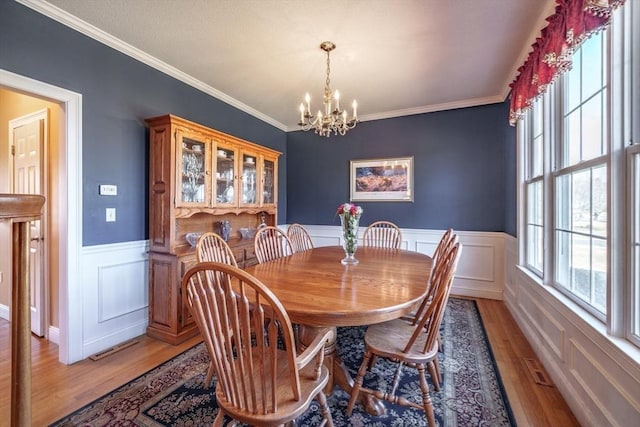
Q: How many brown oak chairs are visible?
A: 8